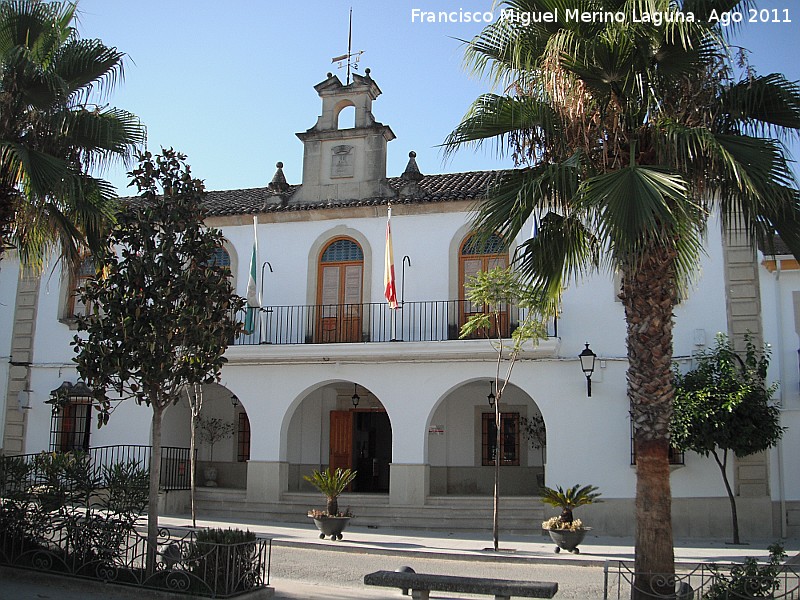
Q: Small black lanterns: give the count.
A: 4